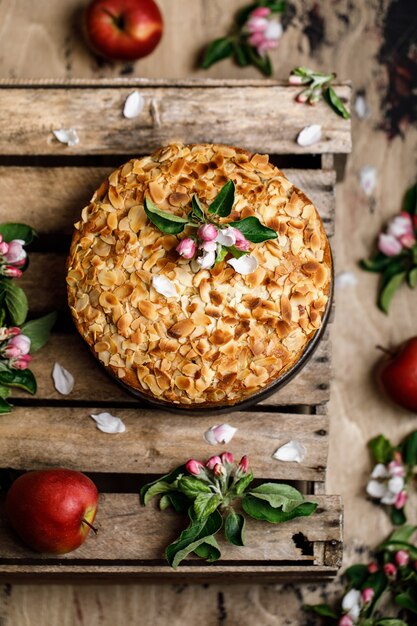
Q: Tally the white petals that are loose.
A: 12